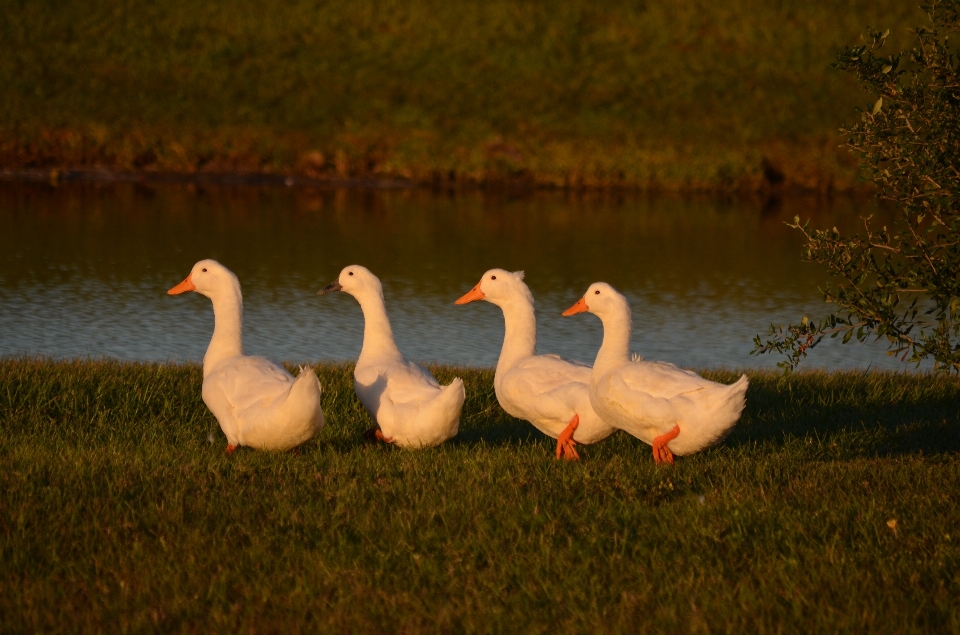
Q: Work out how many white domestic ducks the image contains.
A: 4